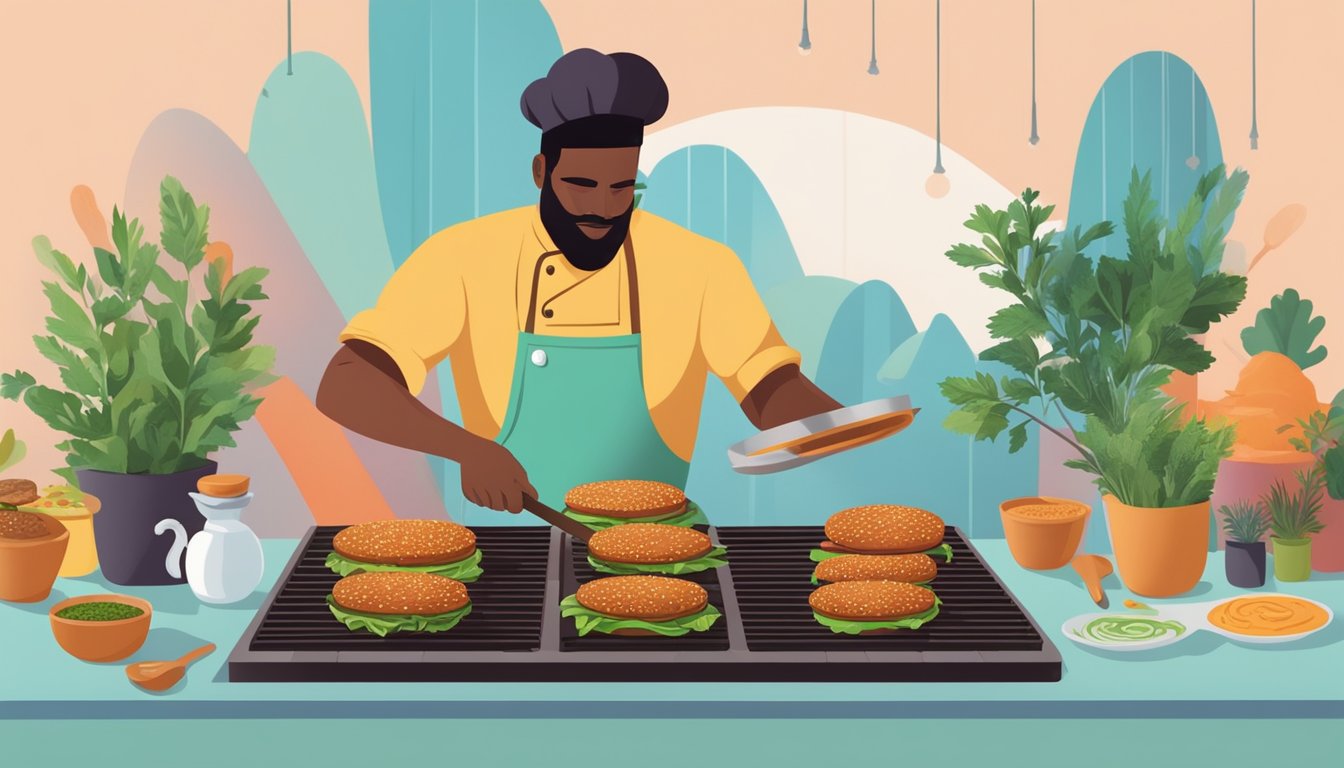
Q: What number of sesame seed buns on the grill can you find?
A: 8